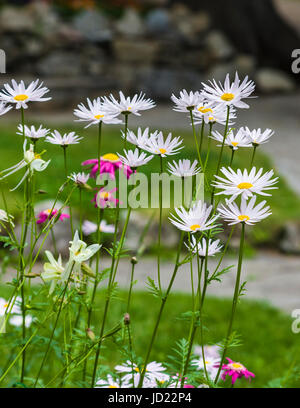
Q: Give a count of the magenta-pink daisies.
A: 4